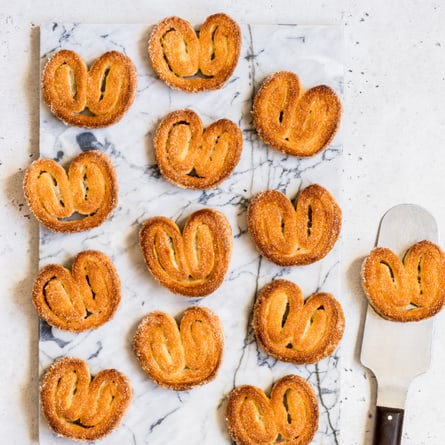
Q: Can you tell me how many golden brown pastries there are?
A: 13